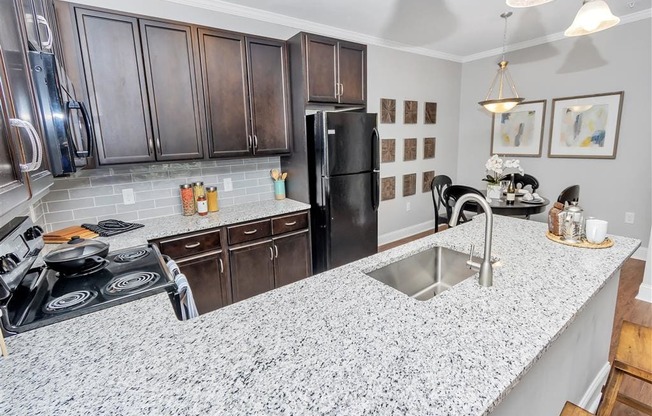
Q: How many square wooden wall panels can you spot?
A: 9